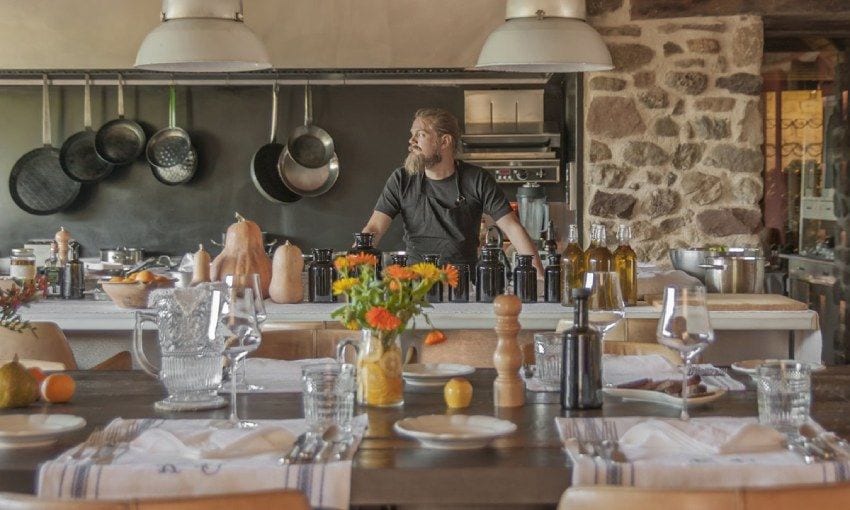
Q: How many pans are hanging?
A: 8